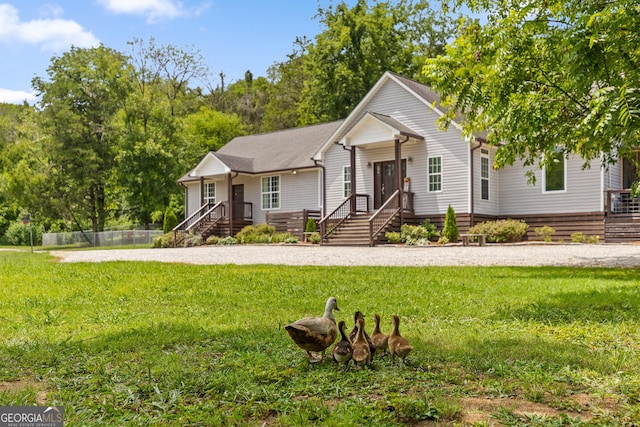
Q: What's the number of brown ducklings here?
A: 3